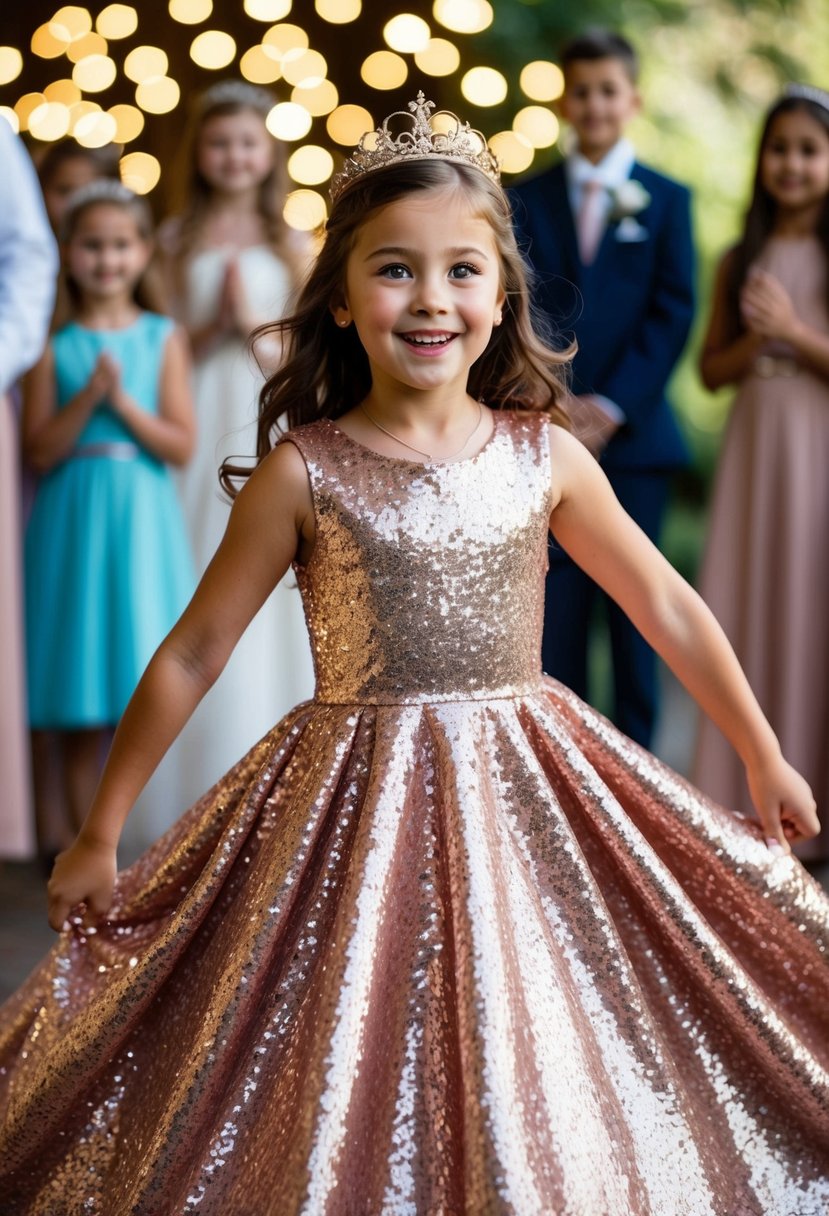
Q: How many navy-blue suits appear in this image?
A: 1